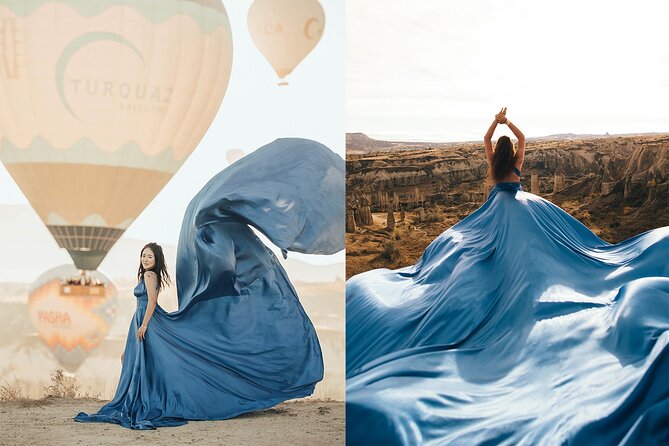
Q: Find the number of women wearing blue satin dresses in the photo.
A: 2